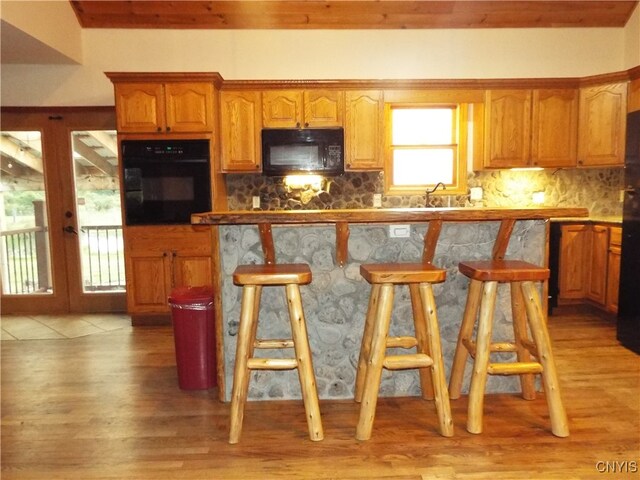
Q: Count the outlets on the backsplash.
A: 4